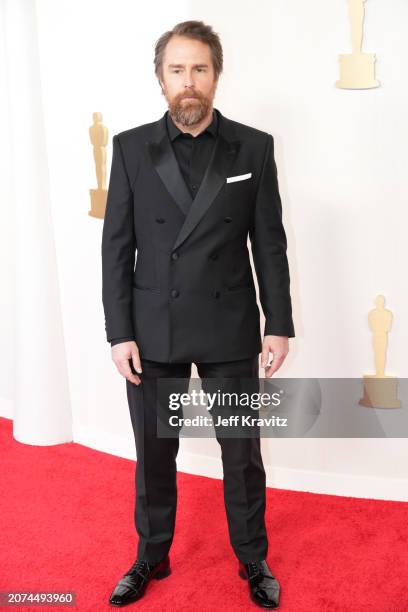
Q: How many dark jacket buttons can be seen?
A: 6